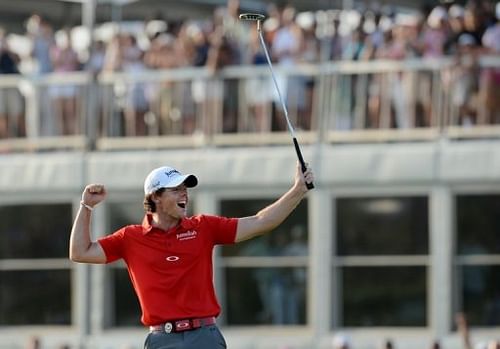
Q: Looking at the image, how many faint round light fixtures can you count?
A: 1